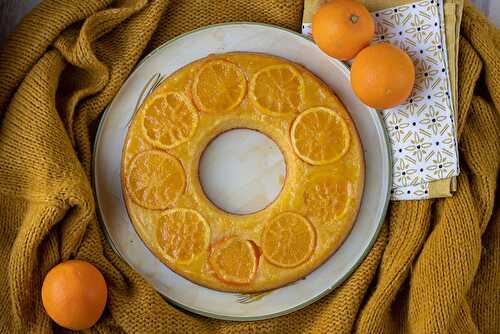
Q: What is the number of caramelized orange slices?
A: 9